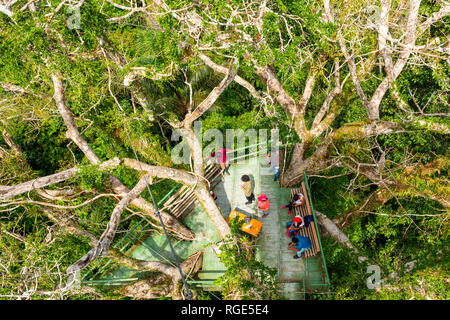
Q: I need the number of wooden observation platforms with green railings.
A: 1